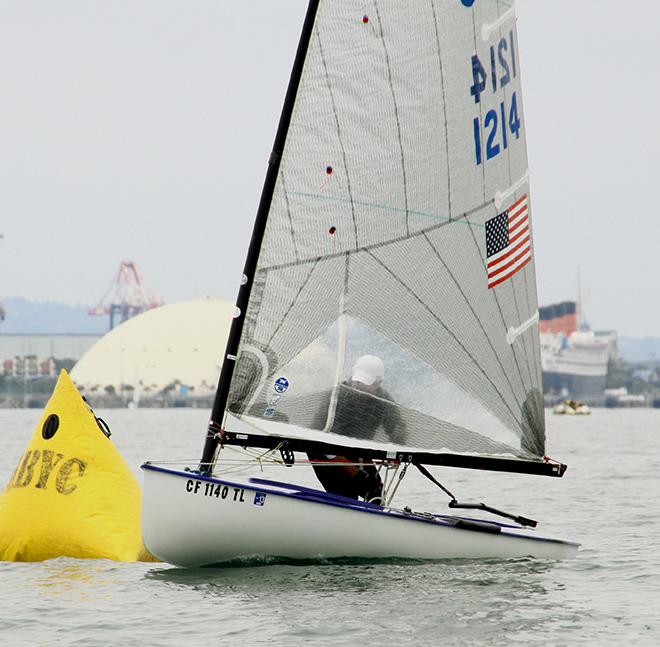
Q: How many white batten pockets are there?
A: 3